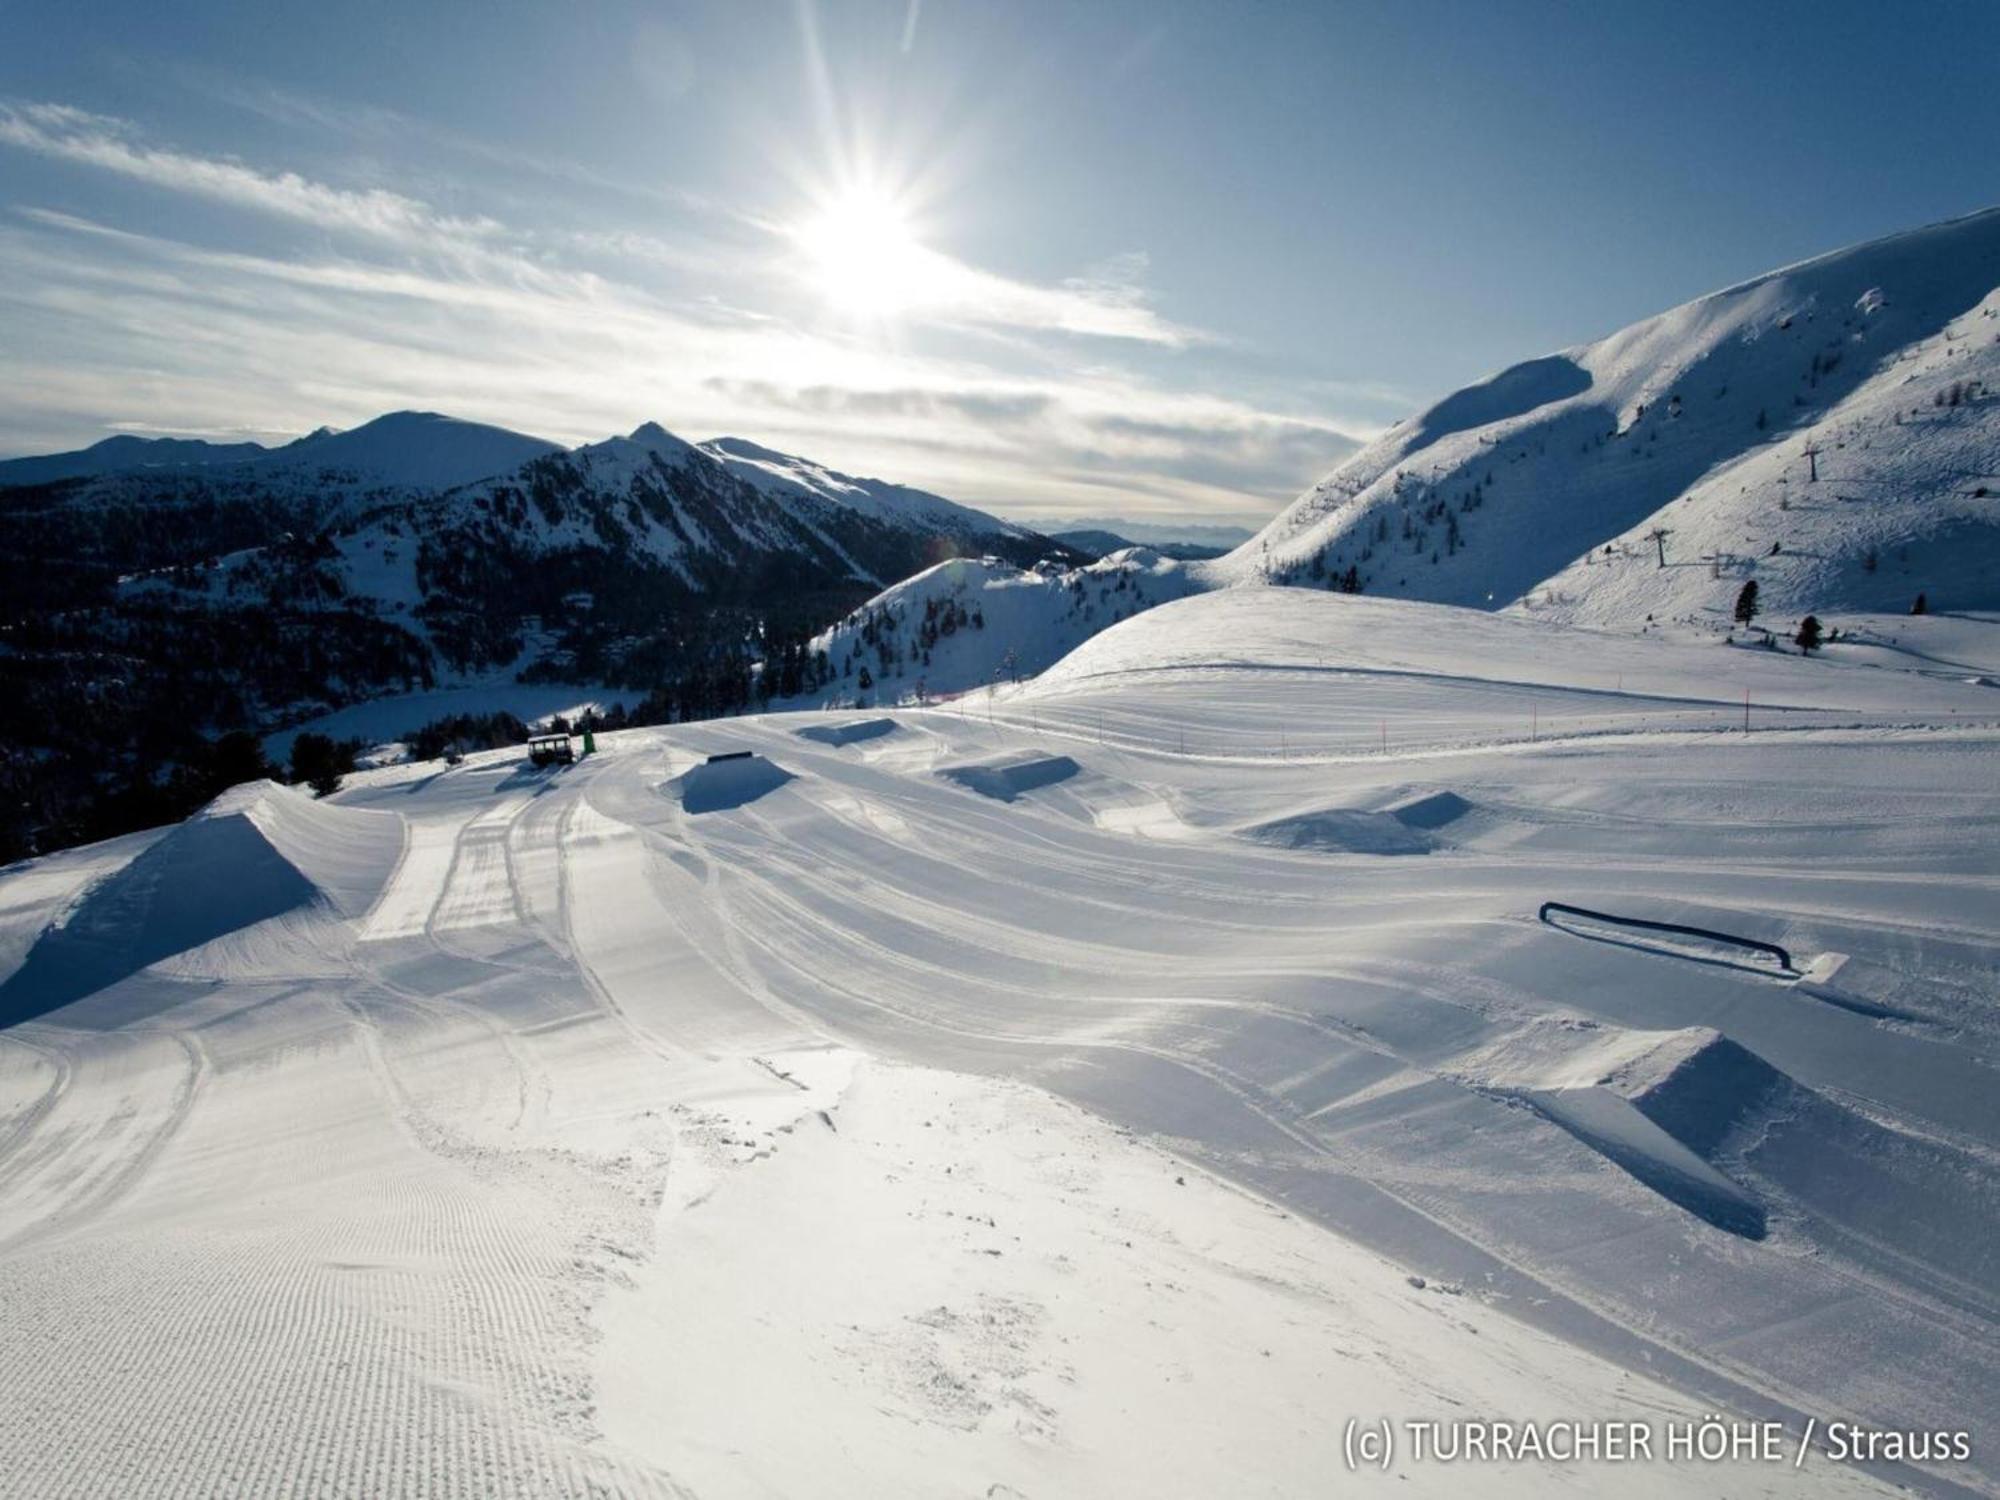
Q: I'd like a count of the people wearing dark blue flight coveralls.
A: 0